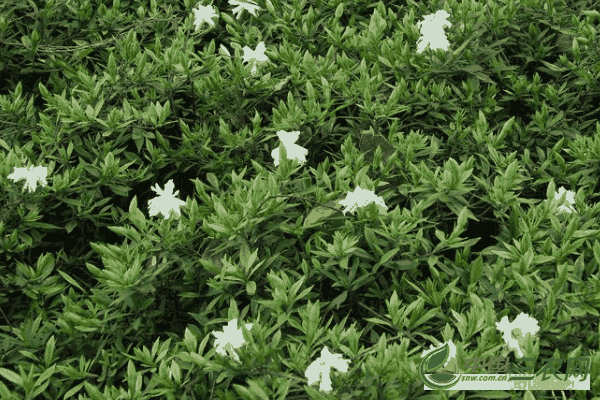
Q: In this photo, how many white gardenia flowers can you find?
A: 13